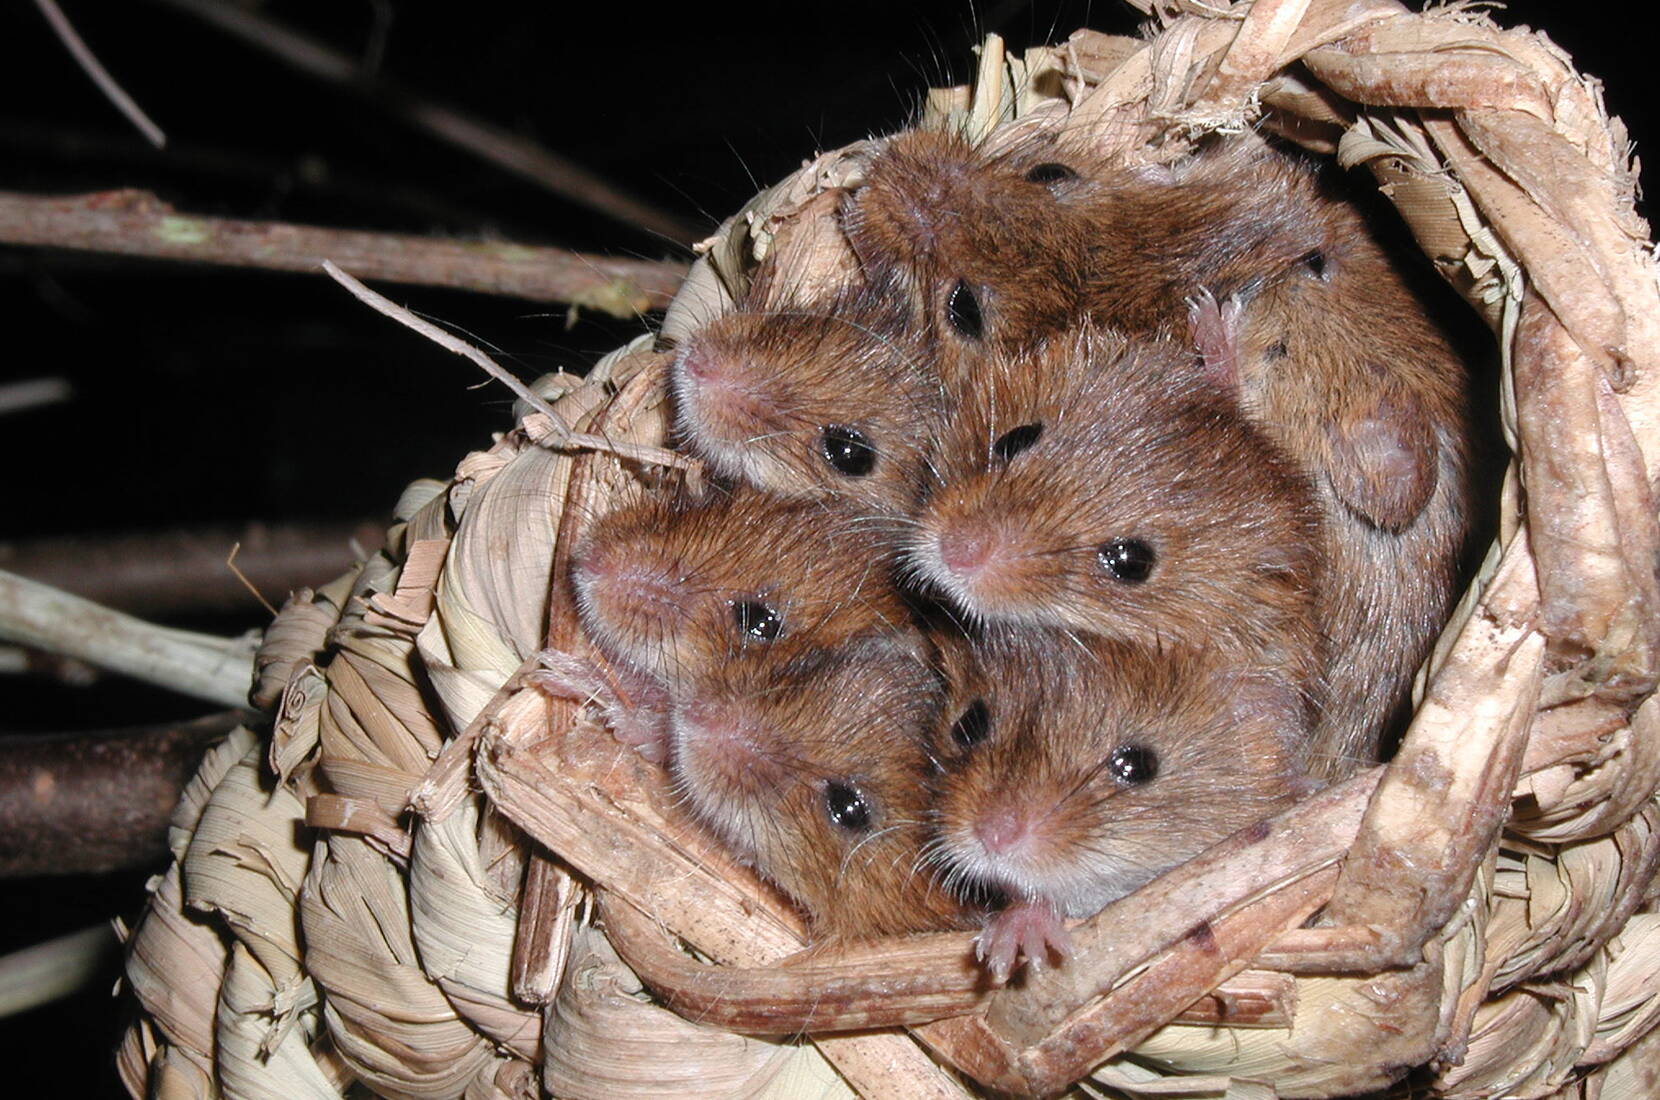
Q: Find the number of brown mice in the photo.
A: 7